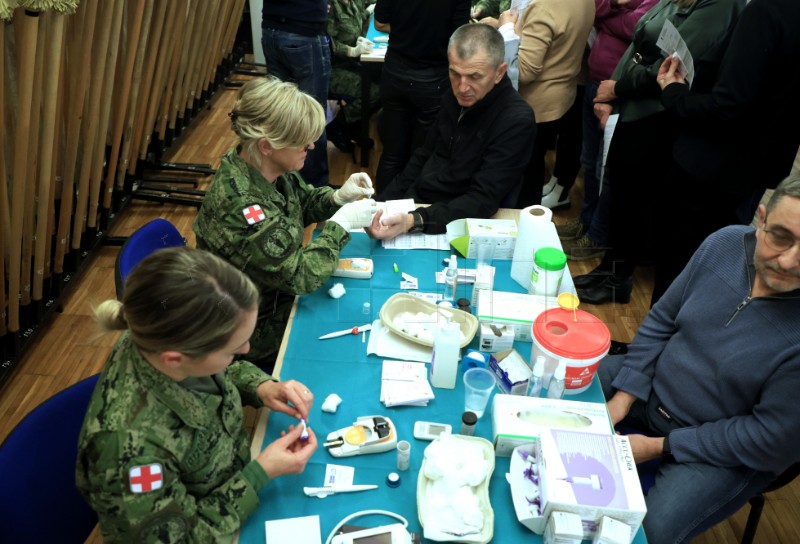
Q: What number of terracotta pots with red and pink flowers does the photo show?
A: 0